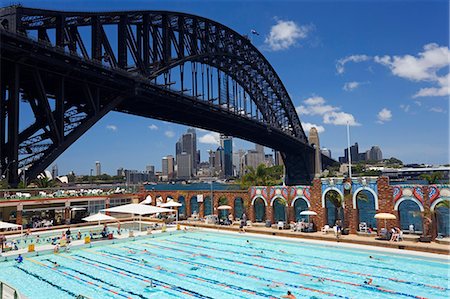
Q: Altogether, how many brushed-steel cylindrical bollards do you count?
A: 0